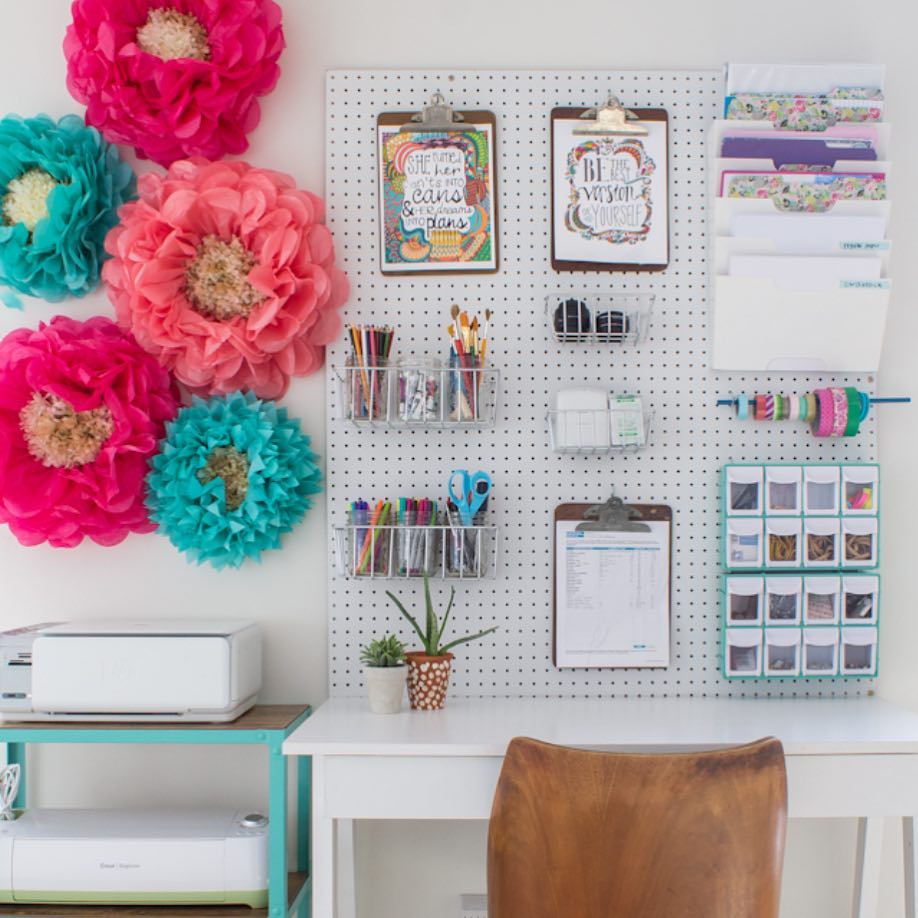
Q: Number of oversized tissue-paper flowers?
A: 5